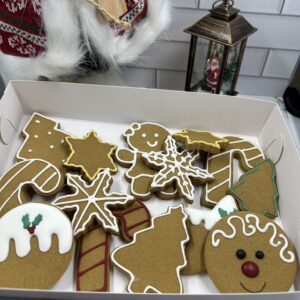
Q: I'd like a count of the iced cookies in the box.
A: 14